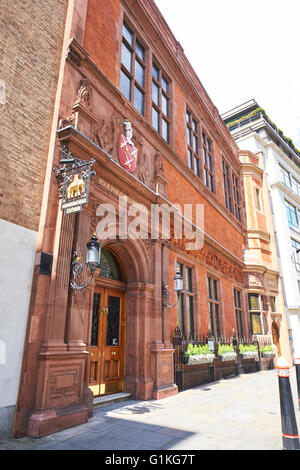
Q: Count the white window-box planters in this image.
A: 4